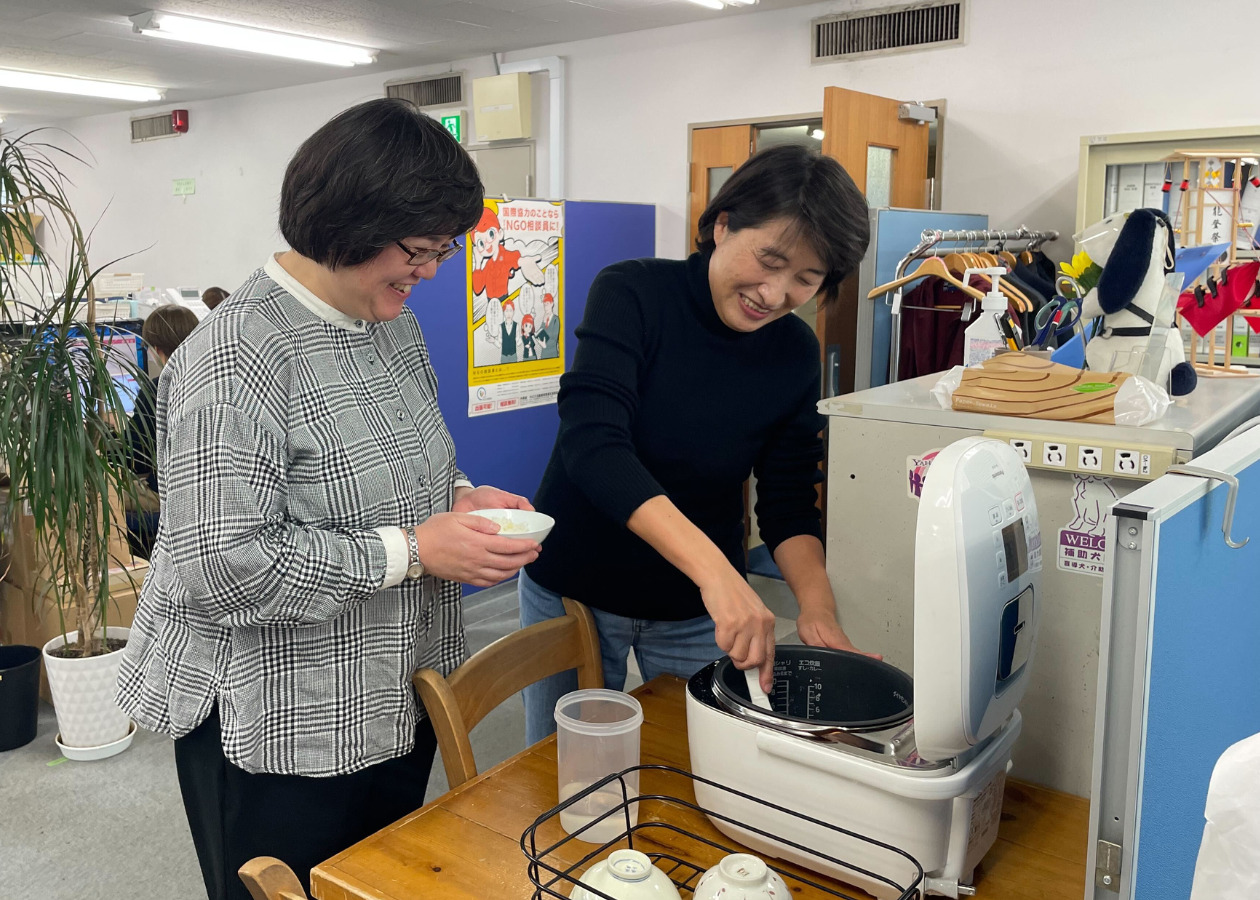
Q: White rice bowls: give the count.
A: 3